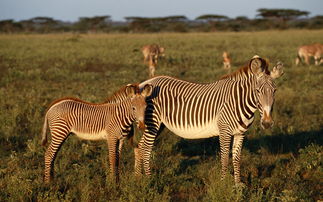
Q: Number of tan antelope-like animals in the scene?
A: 3